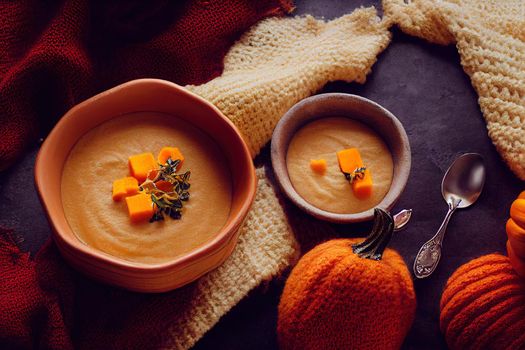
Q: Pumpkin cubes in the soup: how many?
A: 7